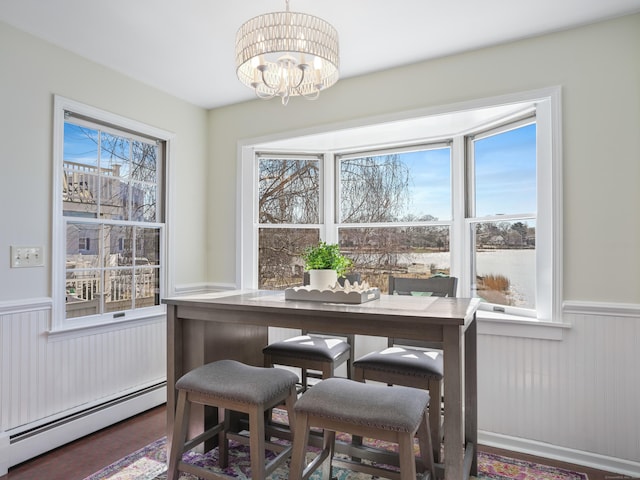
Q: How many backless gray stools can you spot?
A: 2